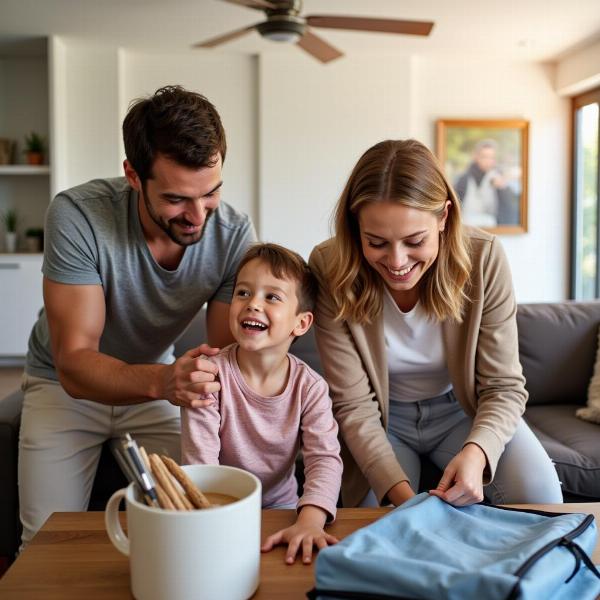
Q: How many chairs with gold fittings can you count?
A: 0